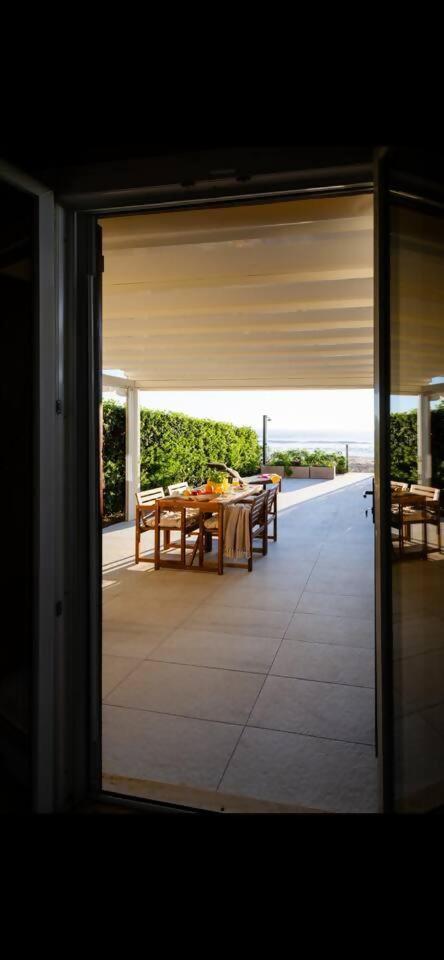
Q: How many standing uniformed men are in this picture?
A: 0